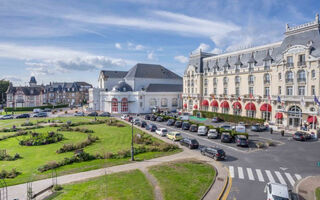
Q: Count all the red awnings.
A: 10